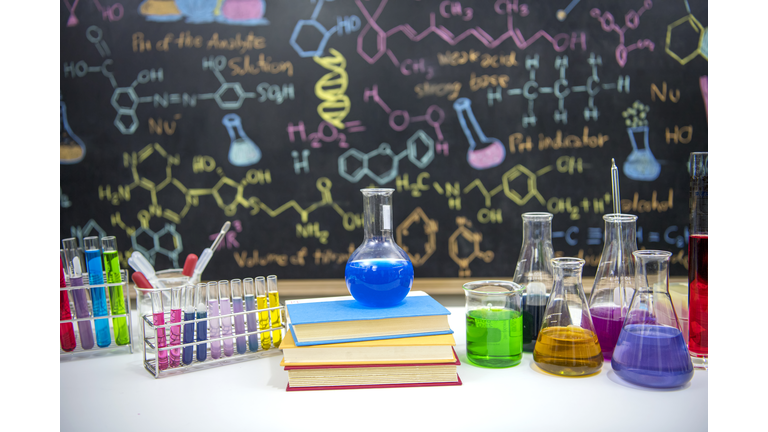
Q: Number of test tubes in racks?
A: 14